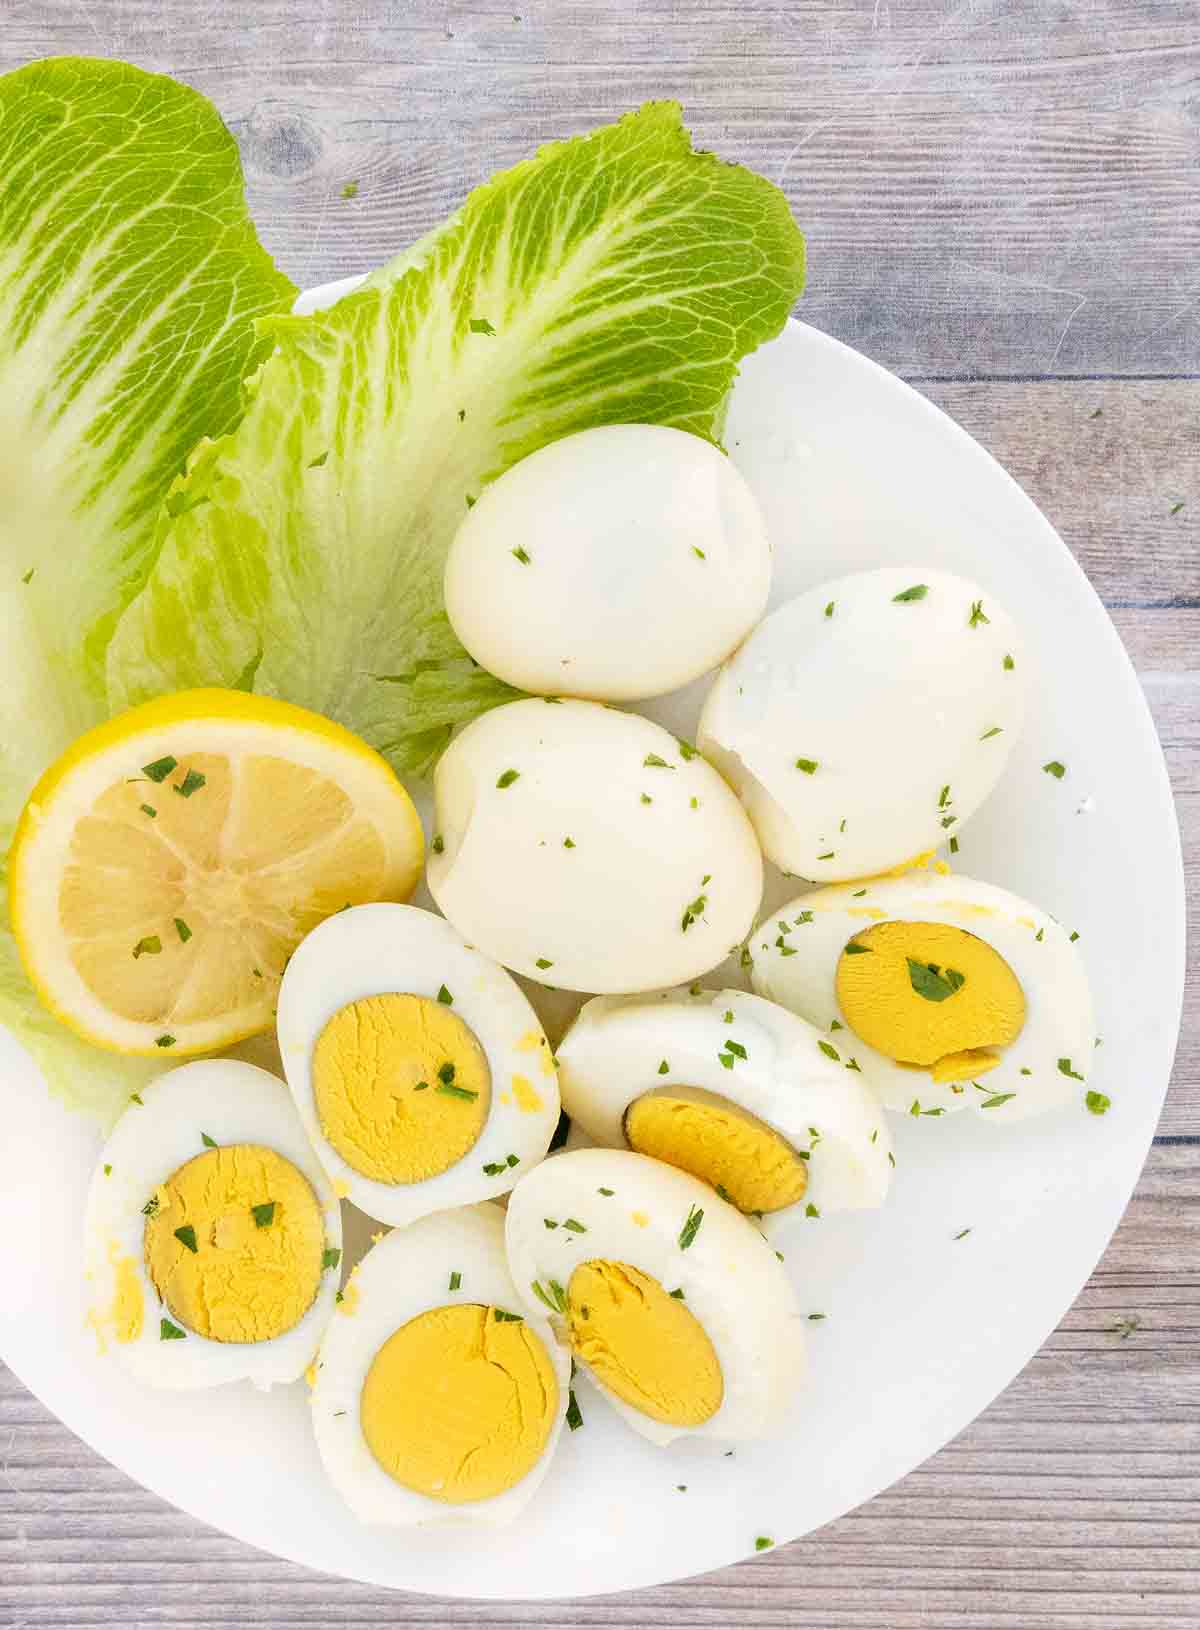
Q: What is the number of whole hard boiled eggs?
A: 3